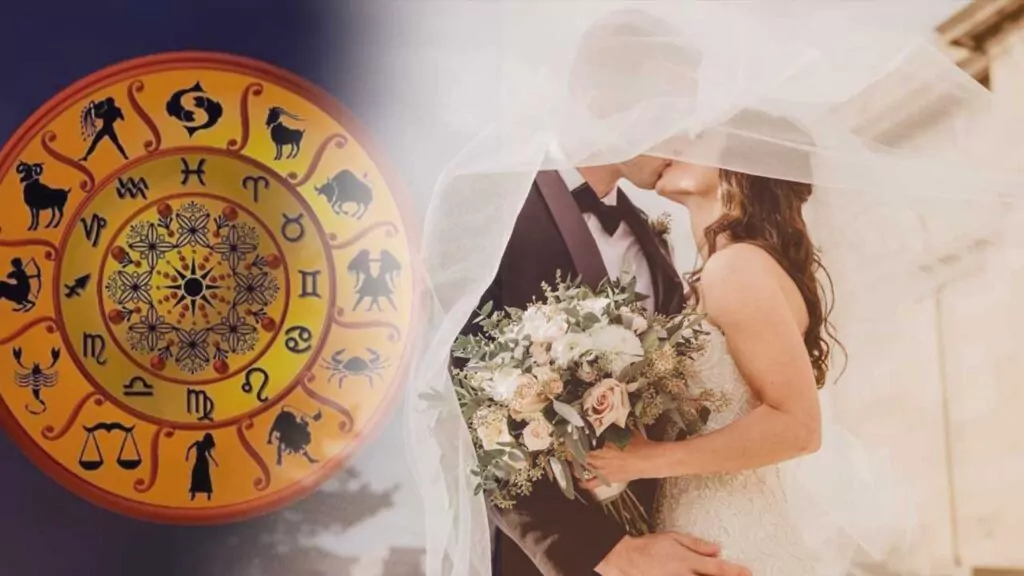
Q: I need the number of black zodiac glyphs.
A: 12